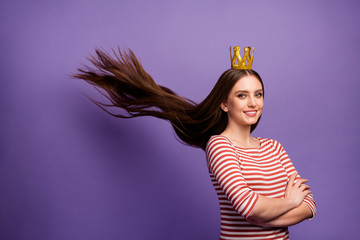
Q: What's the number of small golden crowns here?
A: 1